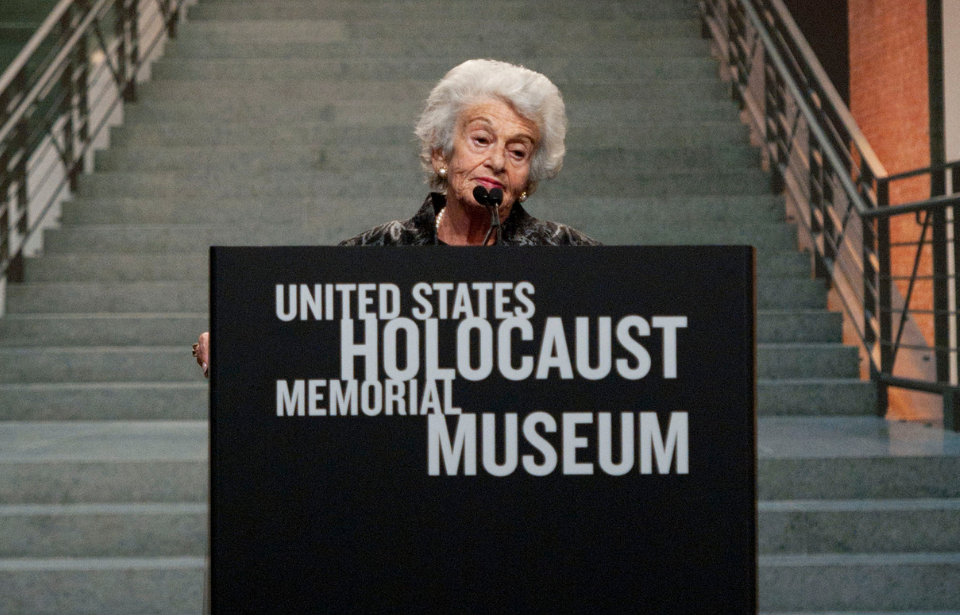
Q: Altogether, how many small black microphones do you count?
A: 2